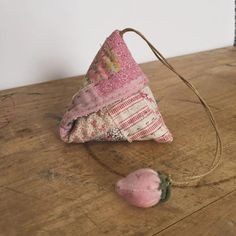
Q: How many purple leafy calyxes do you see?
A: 0